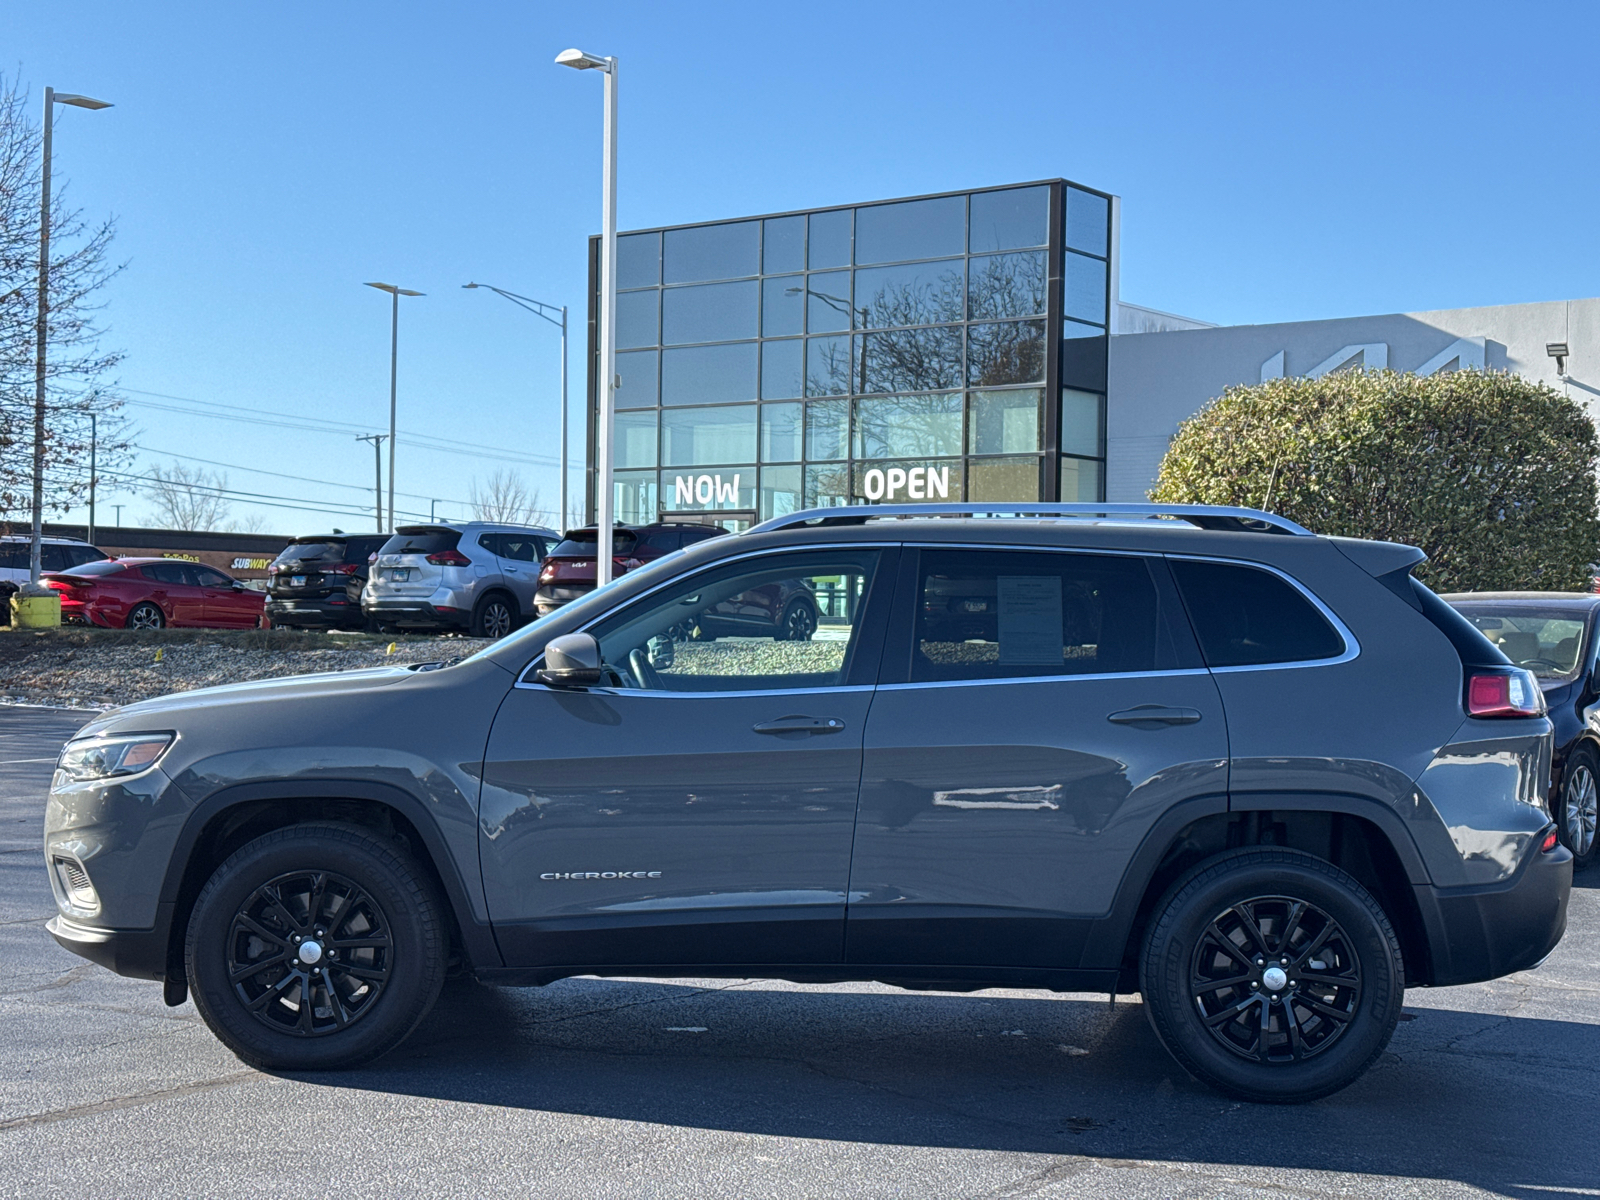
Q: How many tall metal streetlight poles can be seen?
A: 4